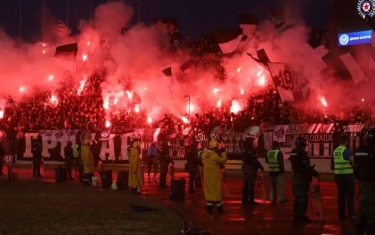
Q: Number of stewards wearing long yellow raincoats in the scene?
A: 3